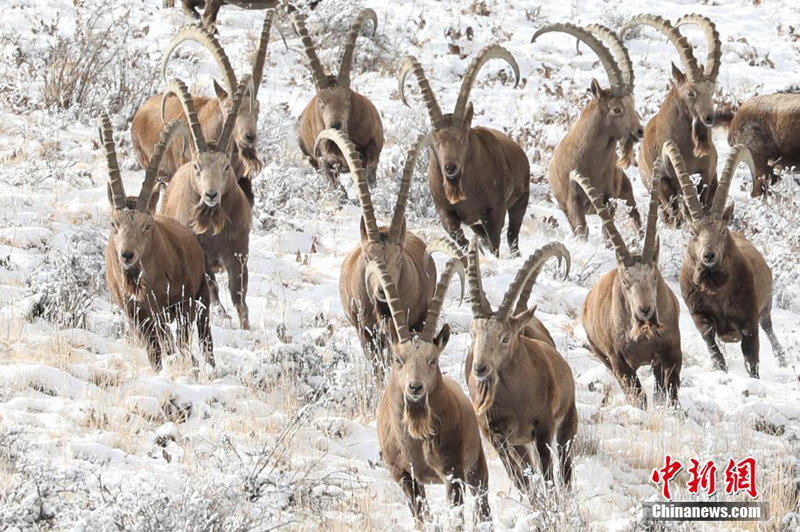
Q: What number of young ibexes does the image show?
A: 0